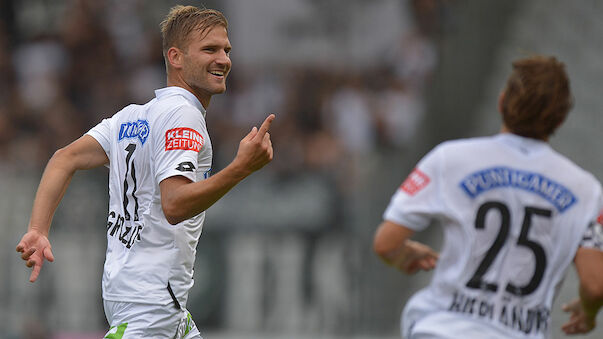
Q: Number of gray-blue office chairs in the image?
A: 0